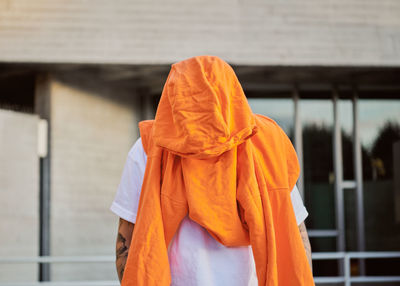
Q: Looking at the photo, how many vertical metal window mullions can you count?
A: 3